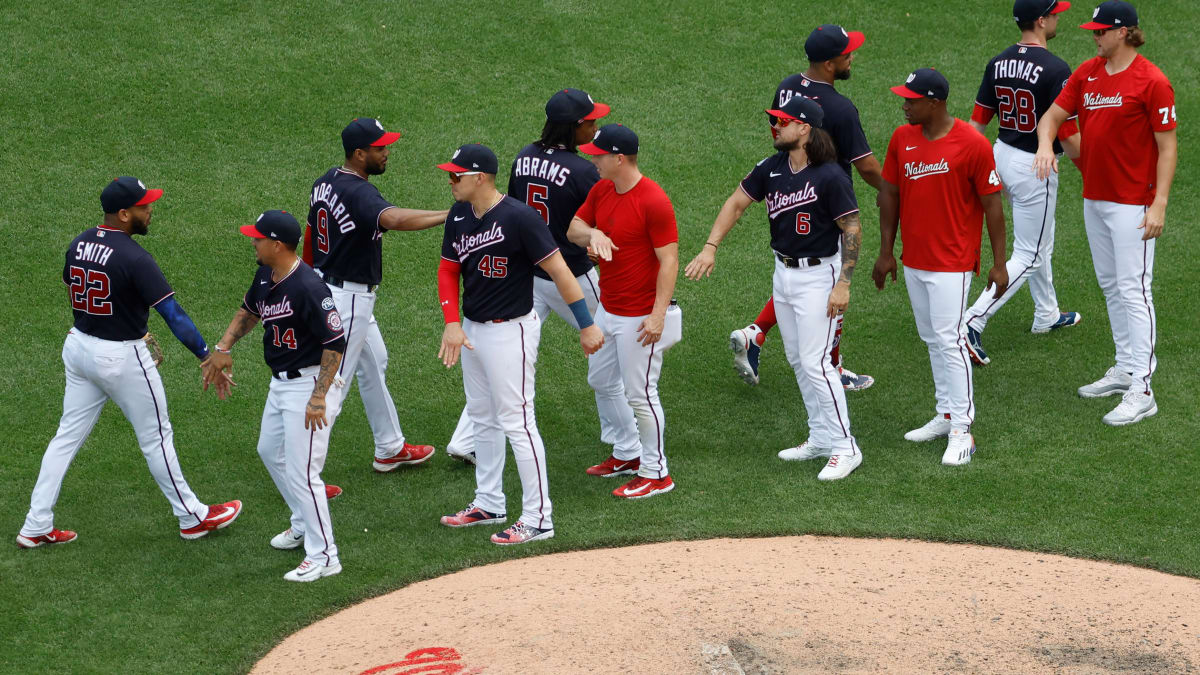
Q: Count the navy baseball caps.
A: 11